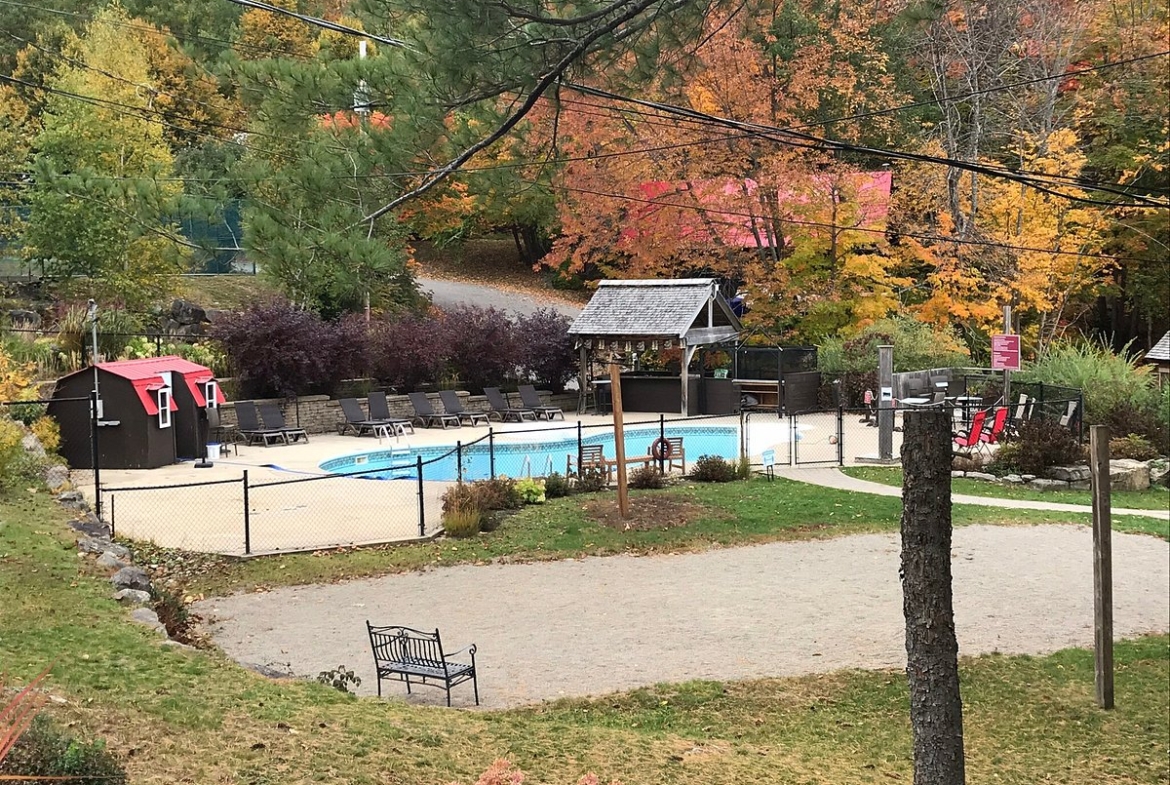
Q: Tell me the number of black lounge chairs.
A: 8